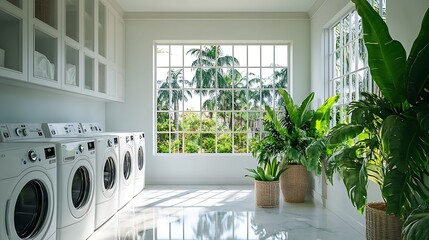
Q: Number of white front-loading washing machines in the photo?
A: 5